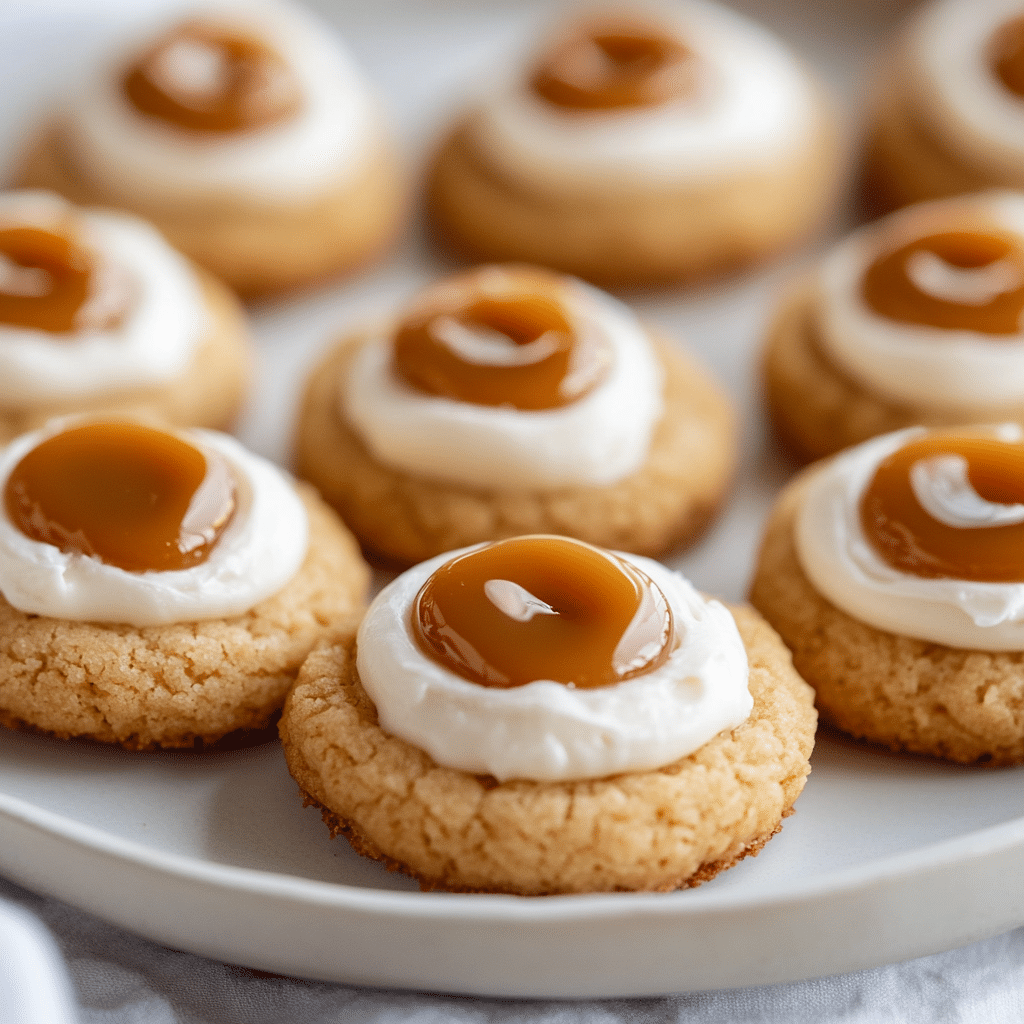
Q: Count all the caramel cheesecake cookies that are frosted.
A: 9